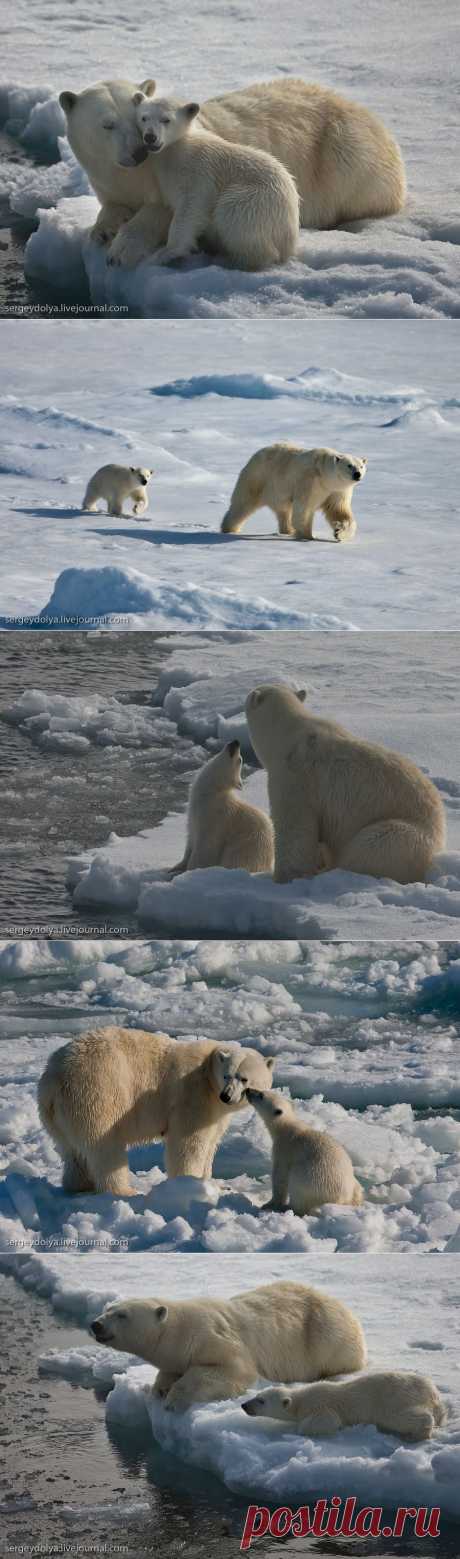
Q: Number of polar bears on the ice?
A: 10